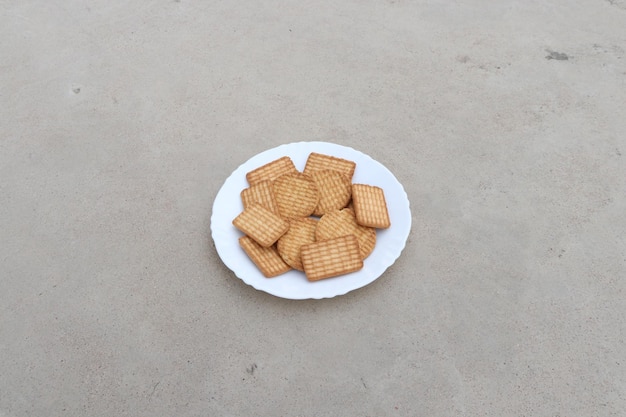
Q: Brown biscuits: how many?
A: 11